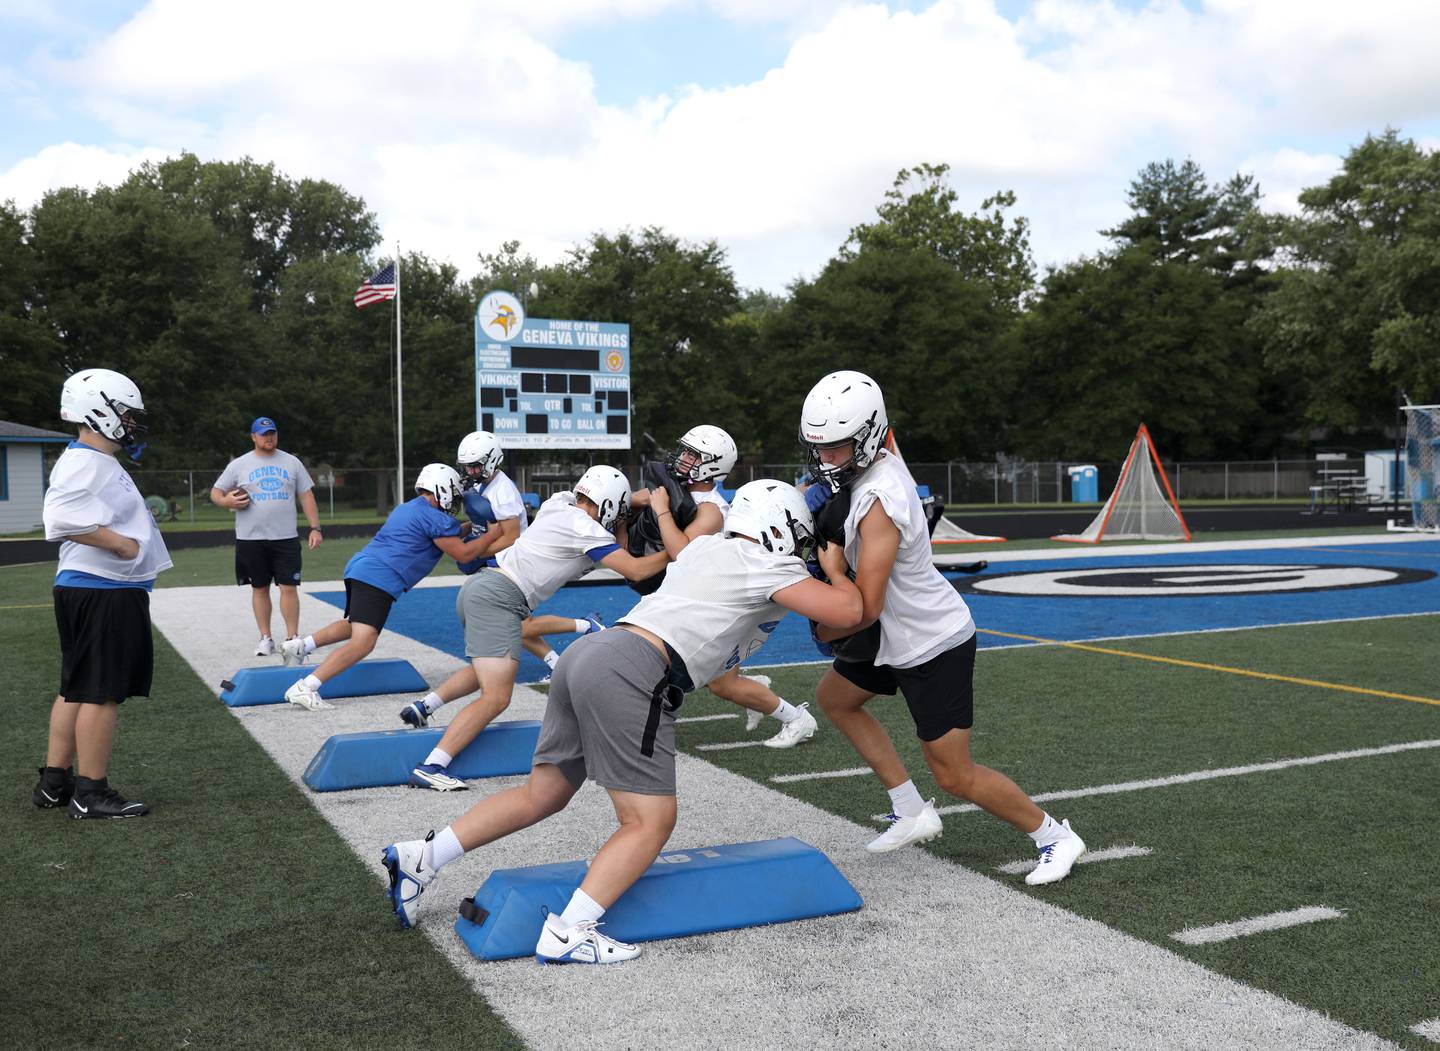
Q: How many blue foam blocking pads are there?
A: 3